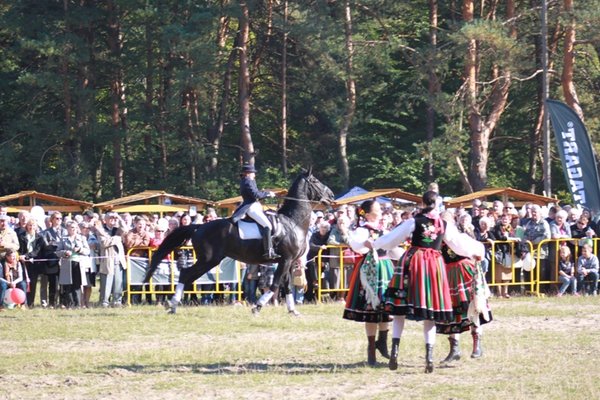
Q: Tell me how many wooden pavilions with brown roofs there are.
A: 5